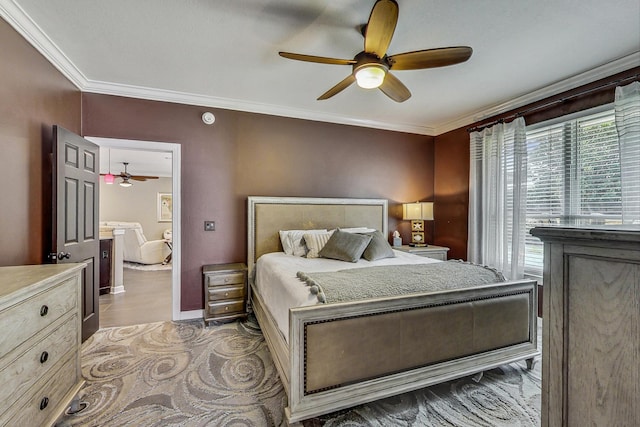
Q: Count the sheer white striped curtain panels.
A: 2